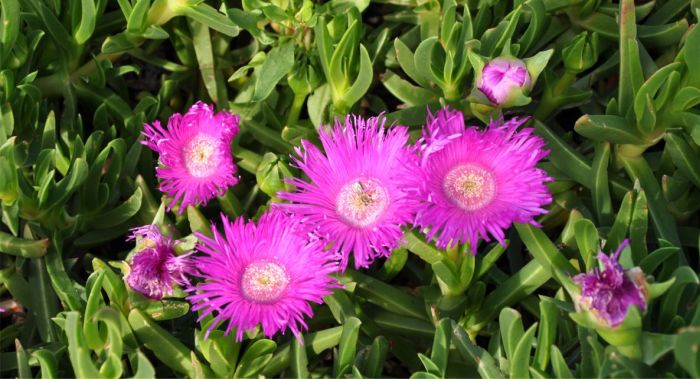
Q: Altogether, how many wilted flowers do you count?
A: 2